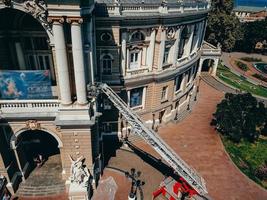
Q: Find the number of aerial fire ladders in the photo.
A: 1